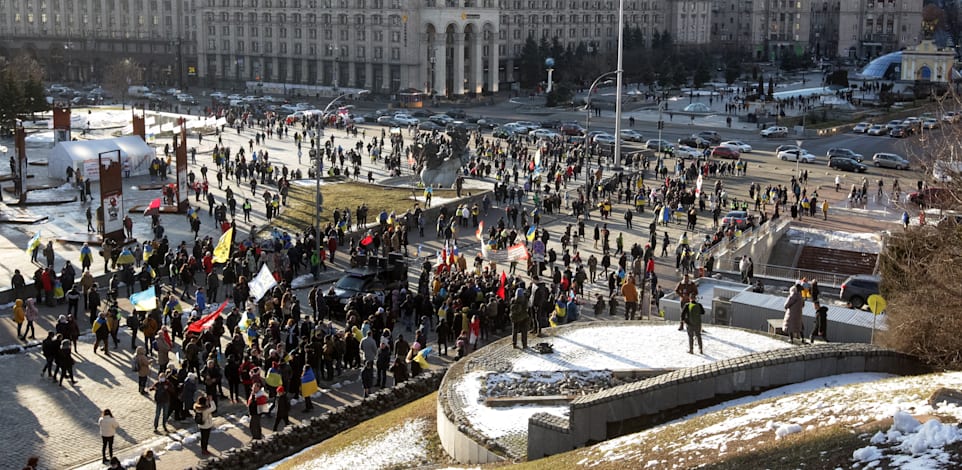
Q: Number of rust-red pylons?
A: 5